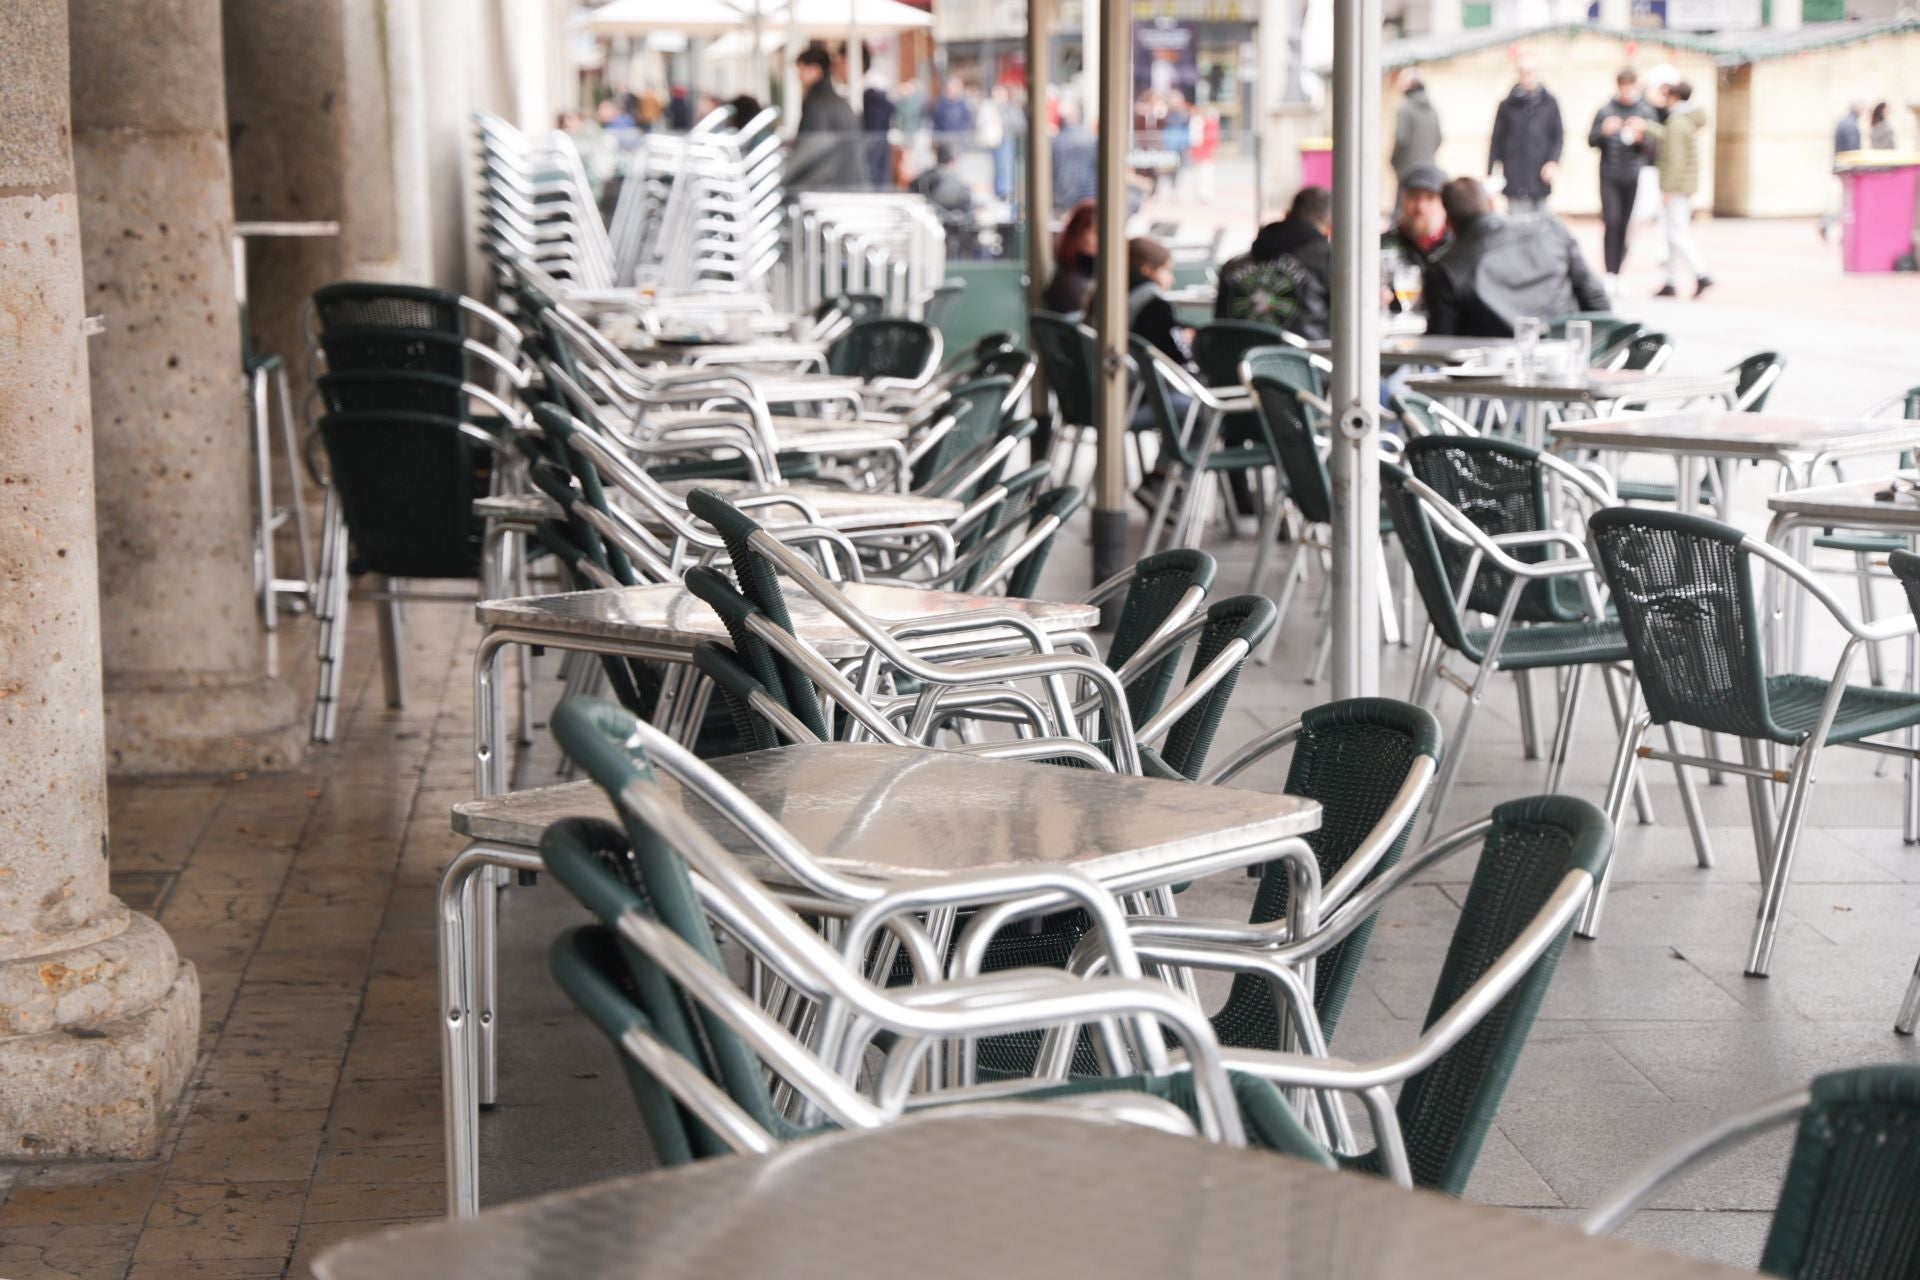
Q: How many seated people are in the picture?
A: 5